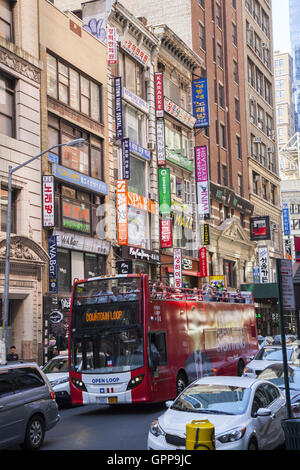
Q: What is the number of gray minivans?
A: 1